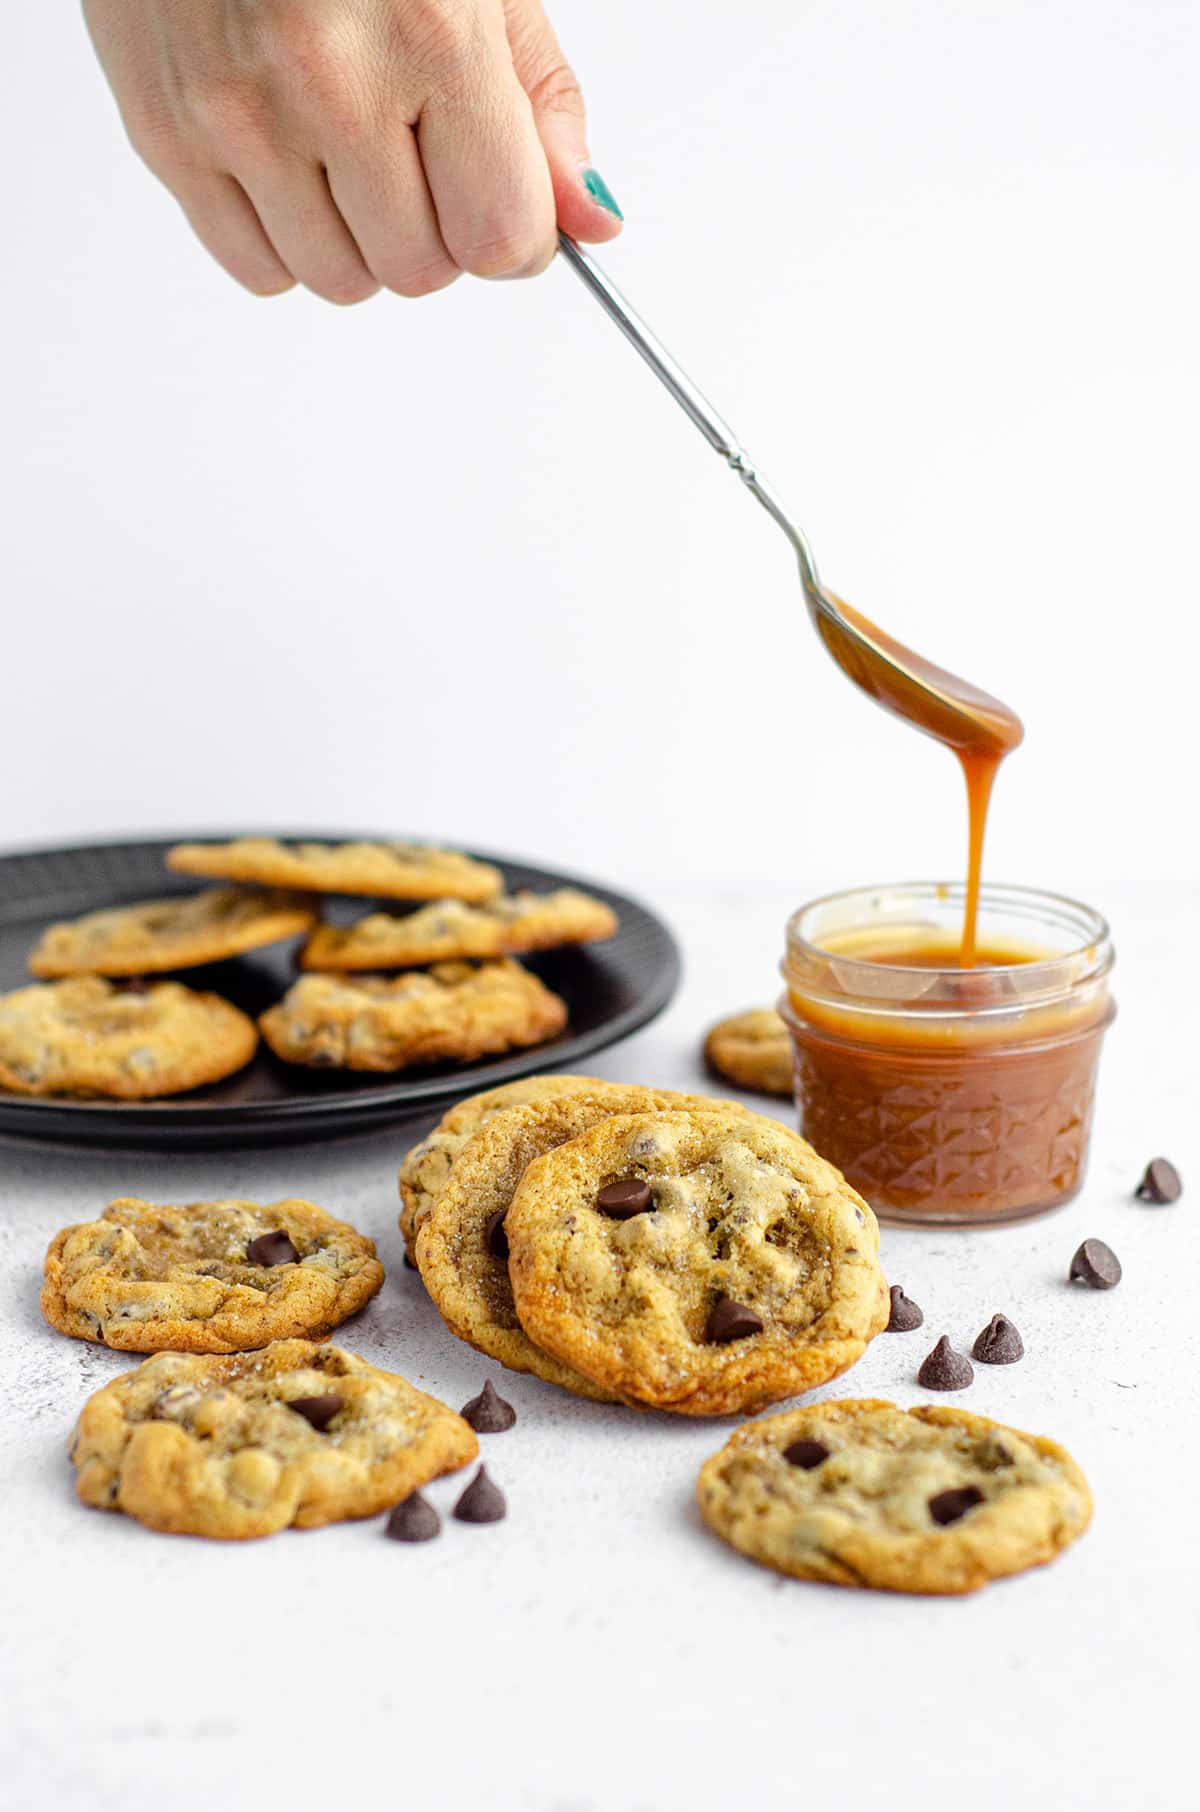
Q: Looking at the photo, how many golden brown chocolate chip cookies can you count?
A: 12